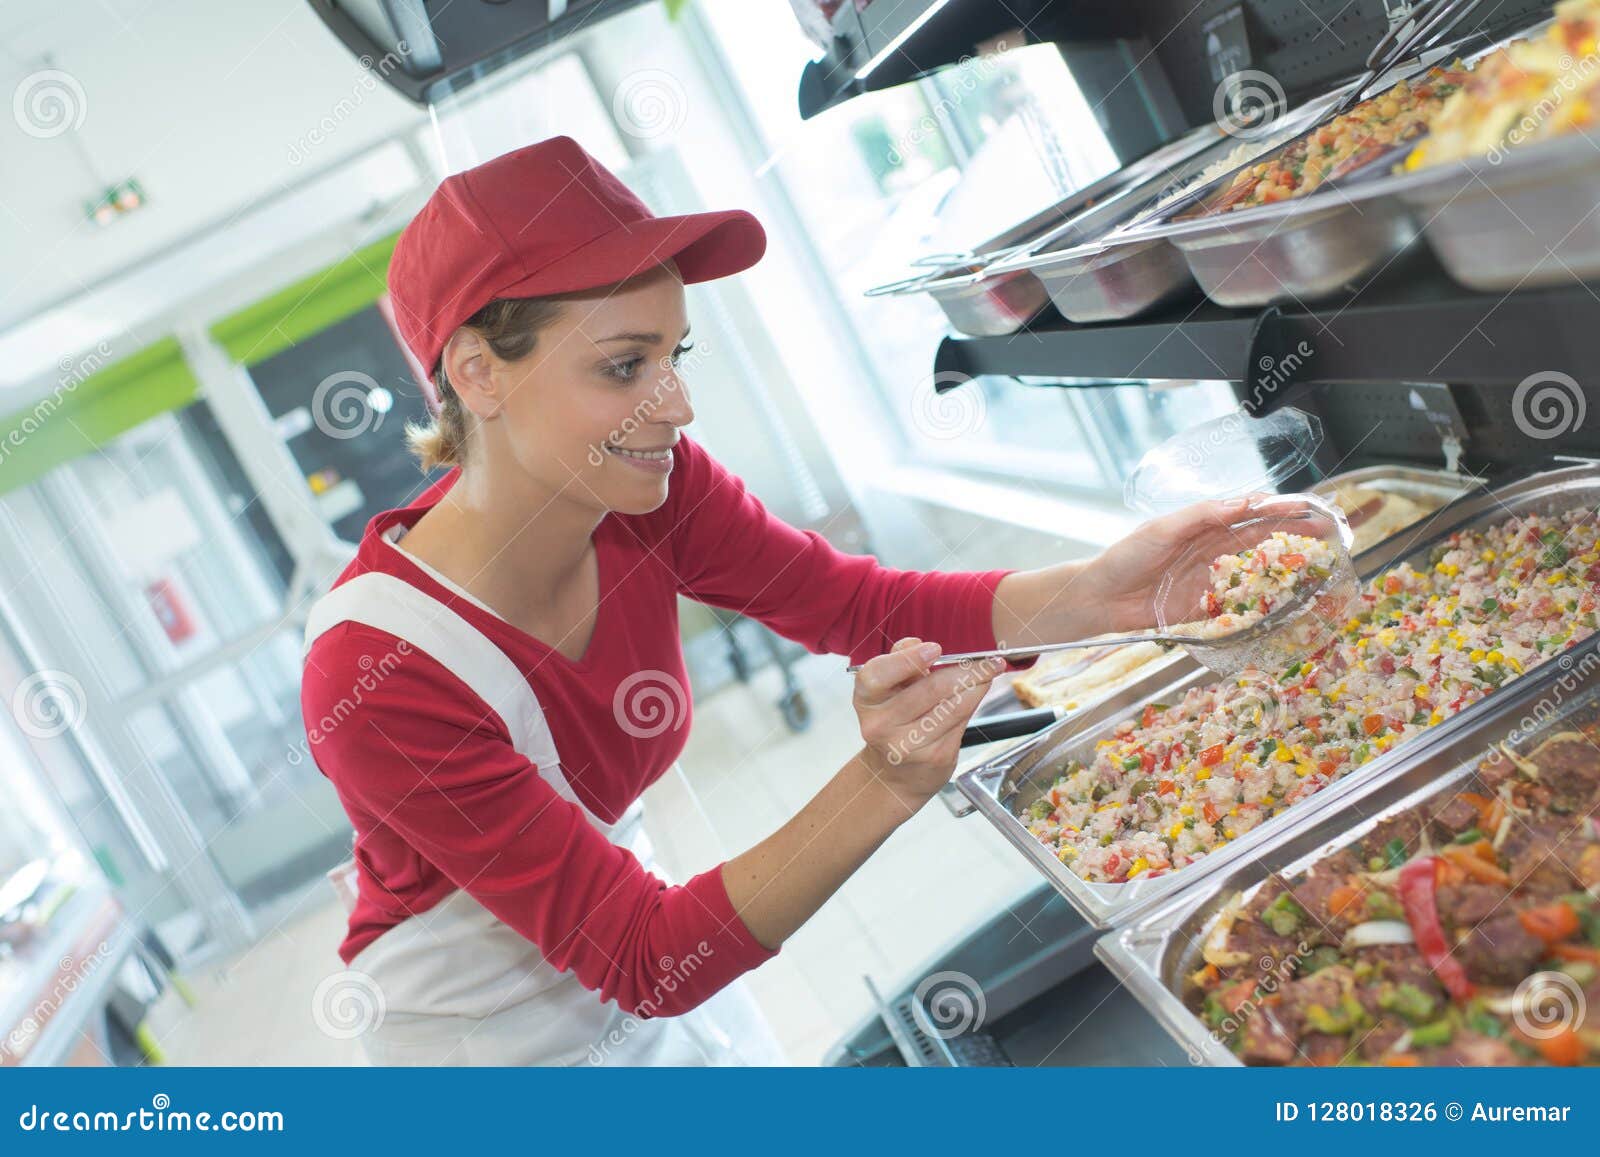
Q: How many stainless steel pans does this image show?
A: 7